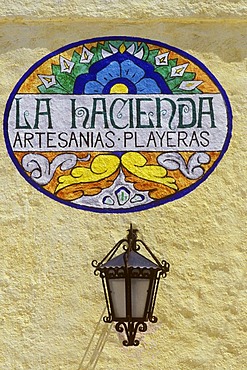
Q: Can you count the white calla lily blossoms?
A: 6